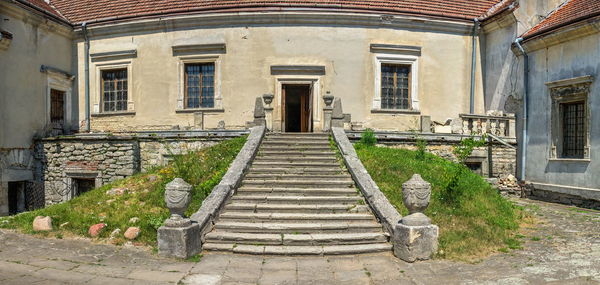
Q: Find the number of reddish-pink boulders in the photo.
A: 3